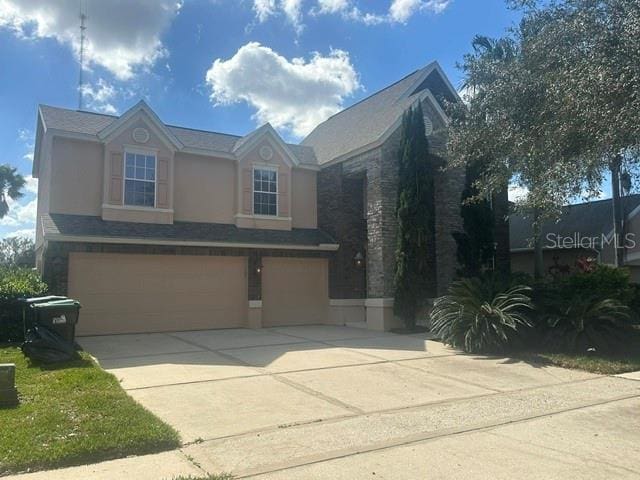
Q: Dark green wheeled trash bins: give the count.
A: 2